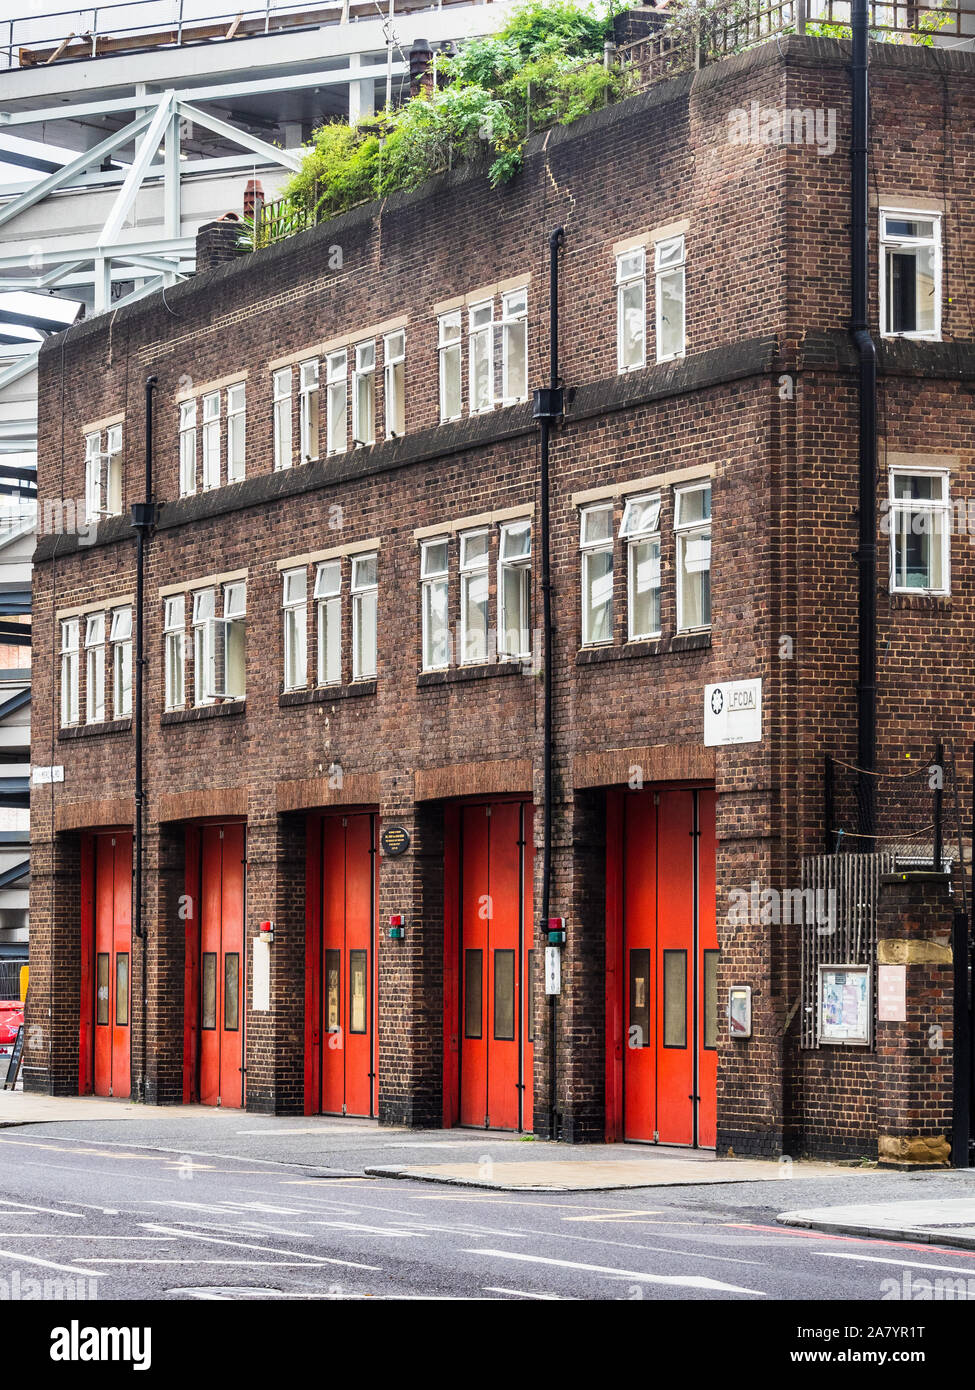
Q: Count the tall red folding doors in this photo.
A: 5